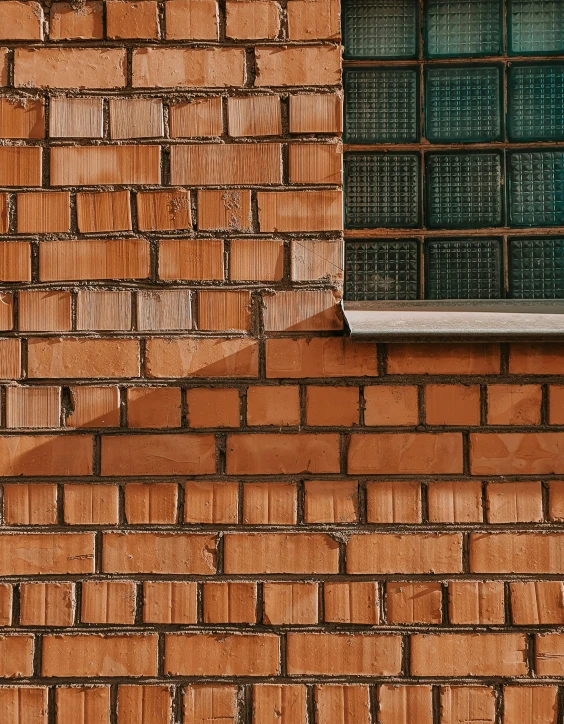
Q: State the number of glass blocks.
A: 12